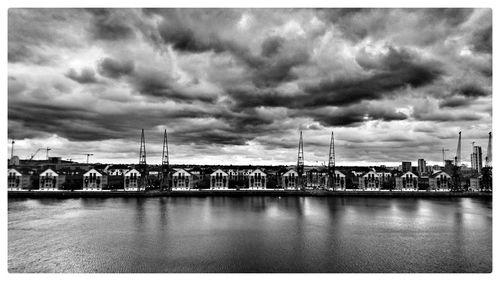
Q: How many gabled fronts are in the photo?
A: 12